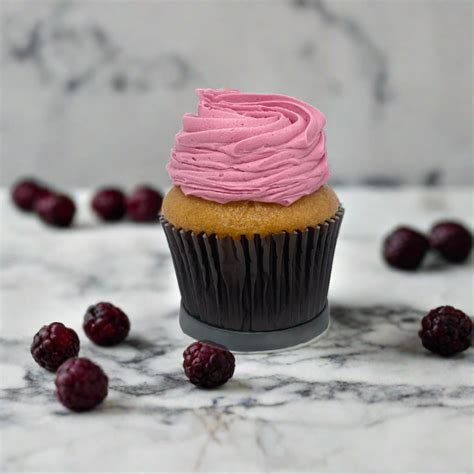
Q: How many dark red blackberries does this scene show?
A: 11